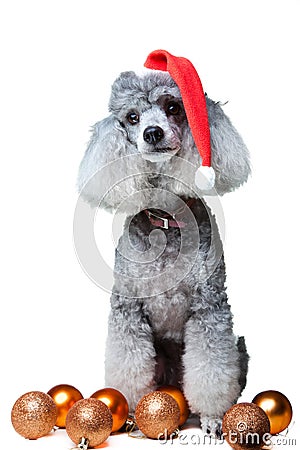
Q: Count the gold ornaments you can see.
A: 8